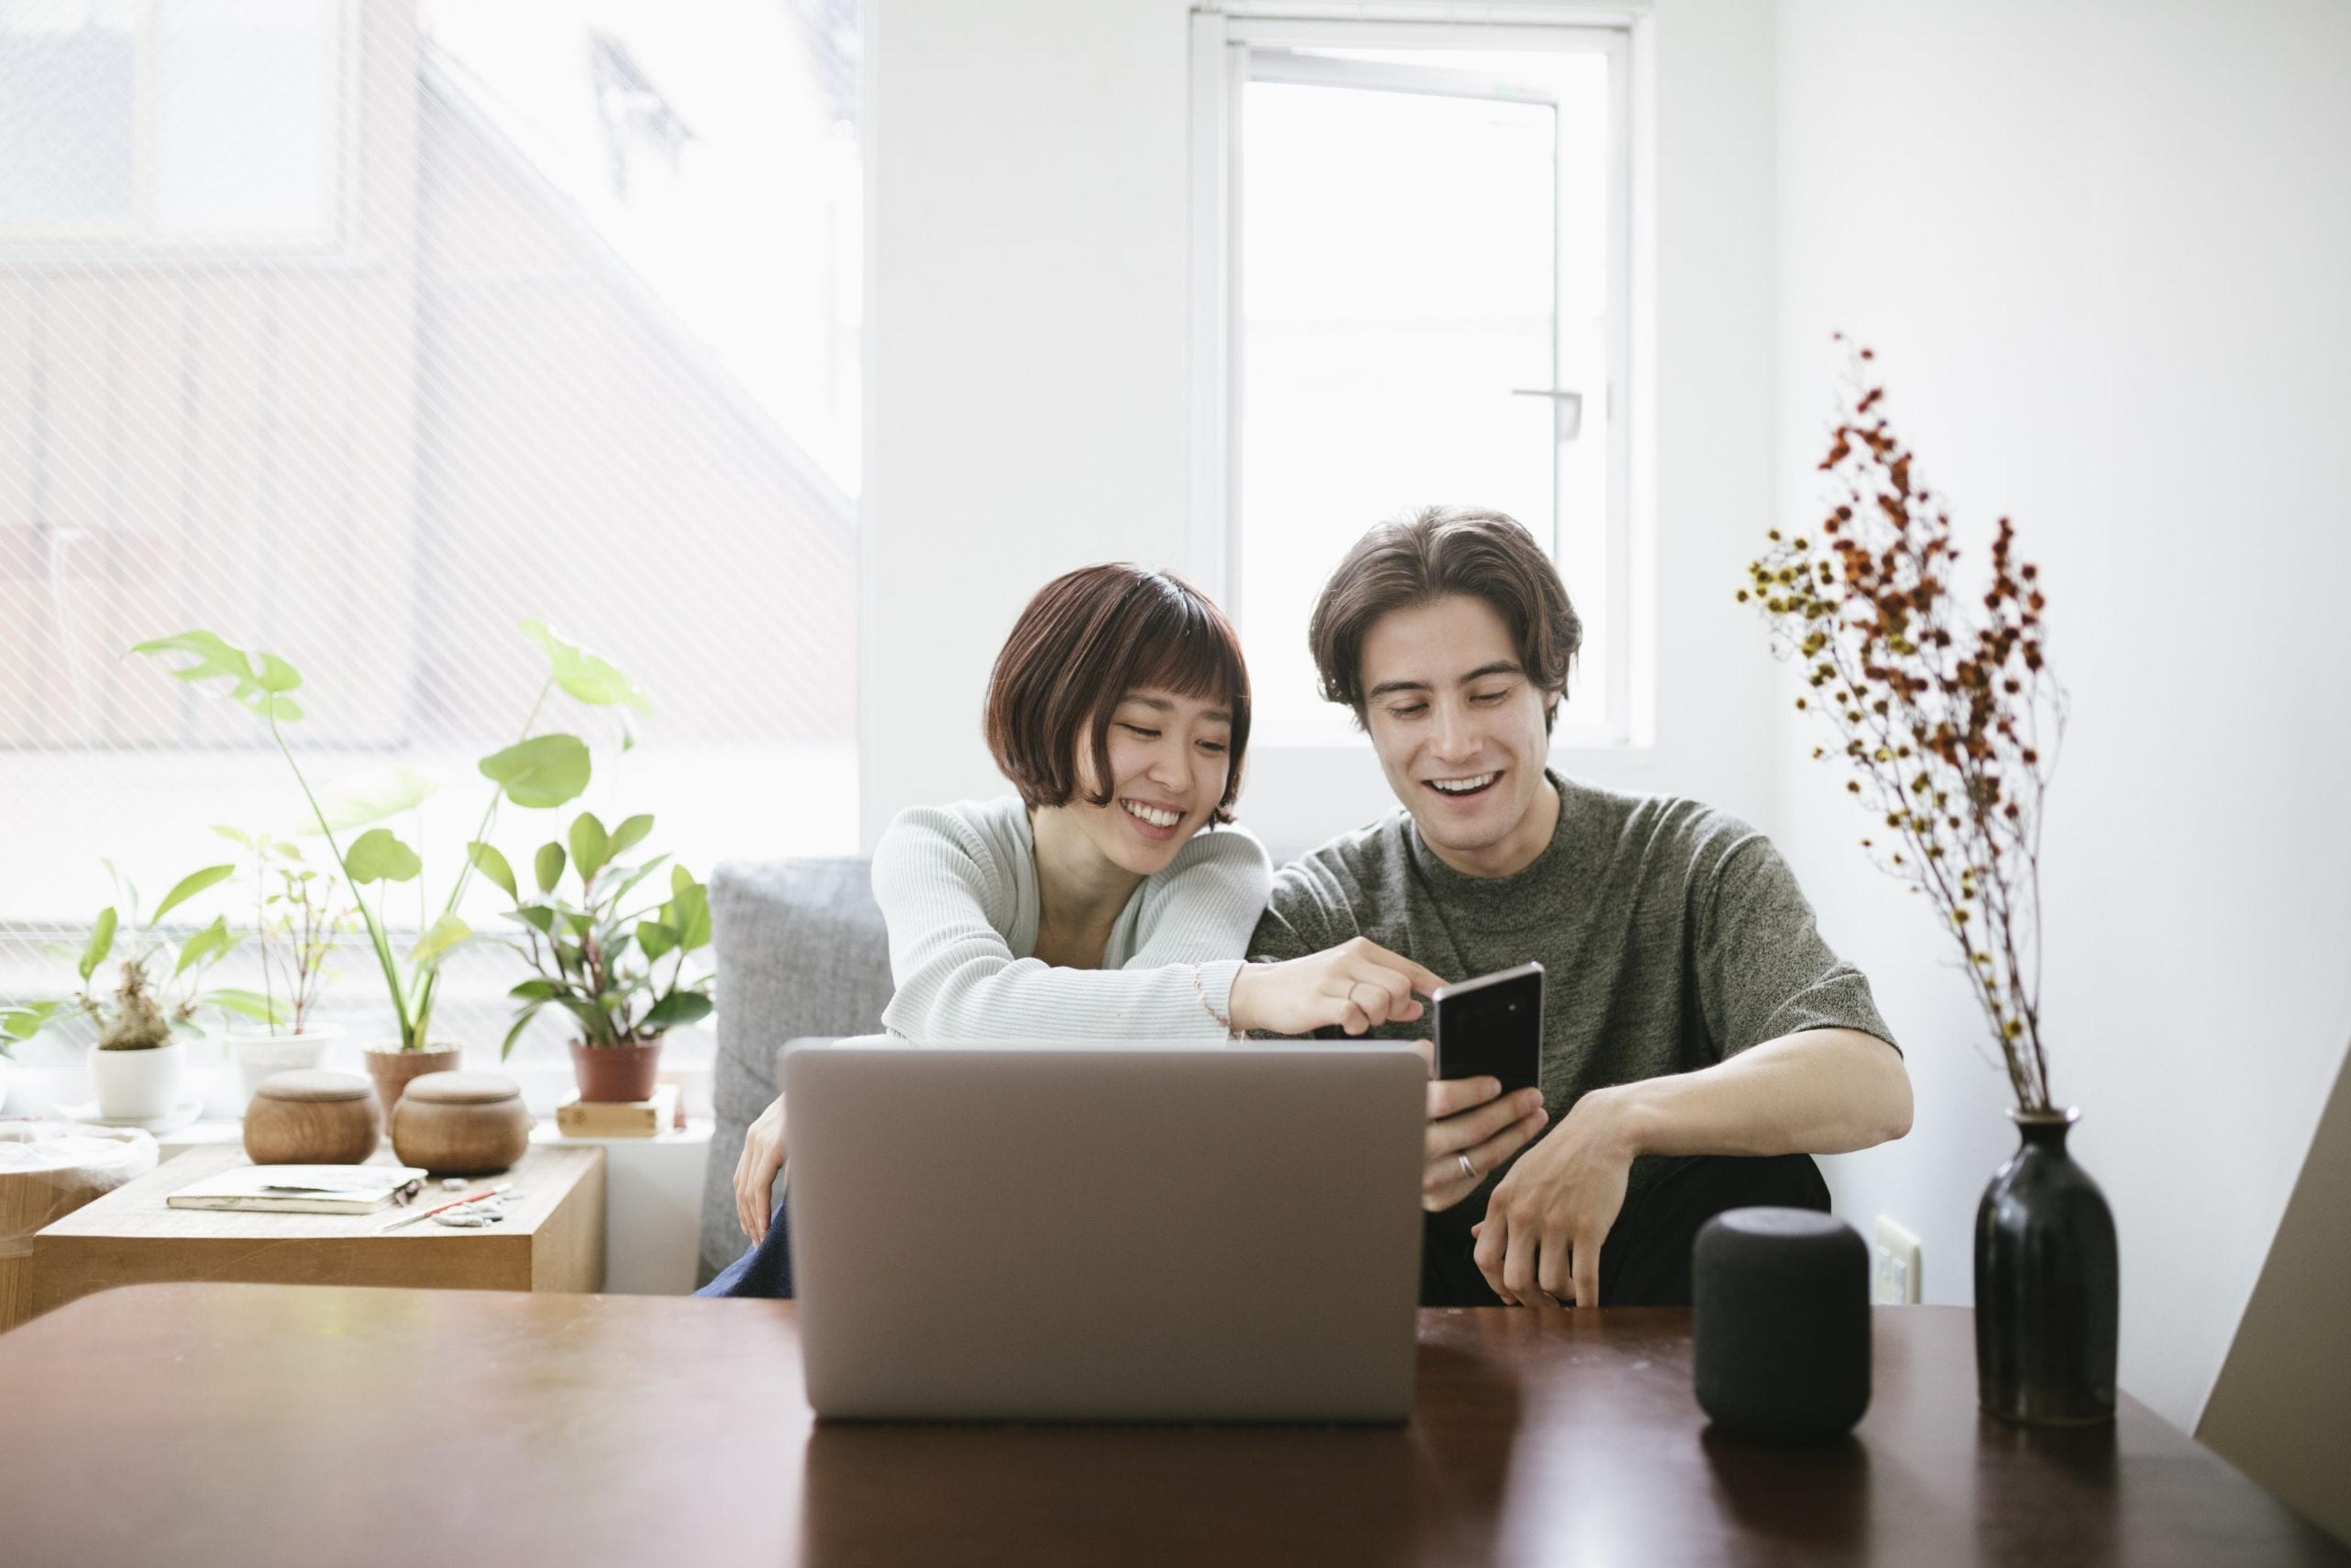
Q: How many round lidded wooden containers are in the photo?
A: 2